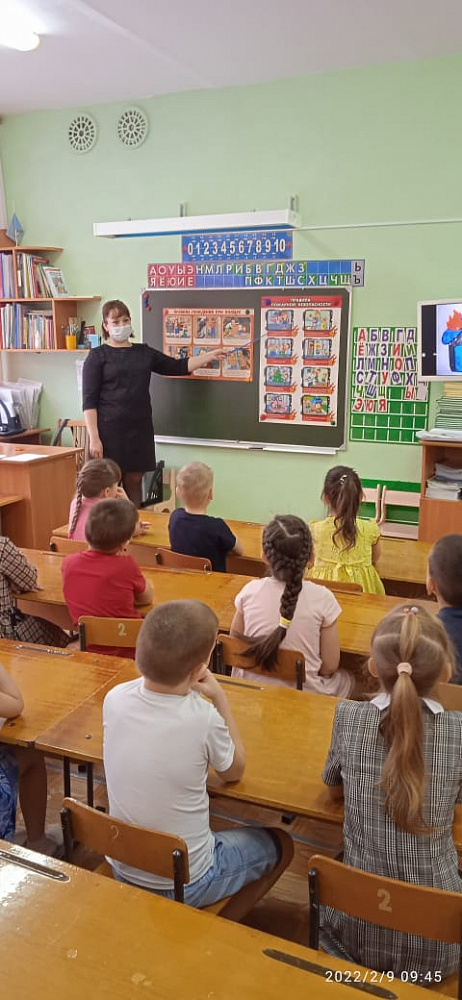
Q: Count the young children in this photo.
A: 10